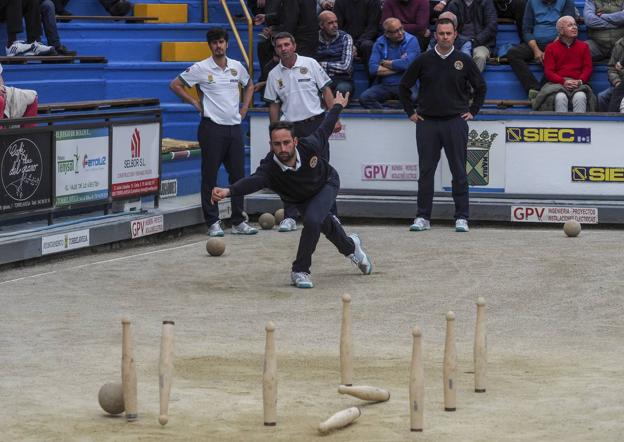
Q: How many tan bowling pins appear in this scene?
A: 9